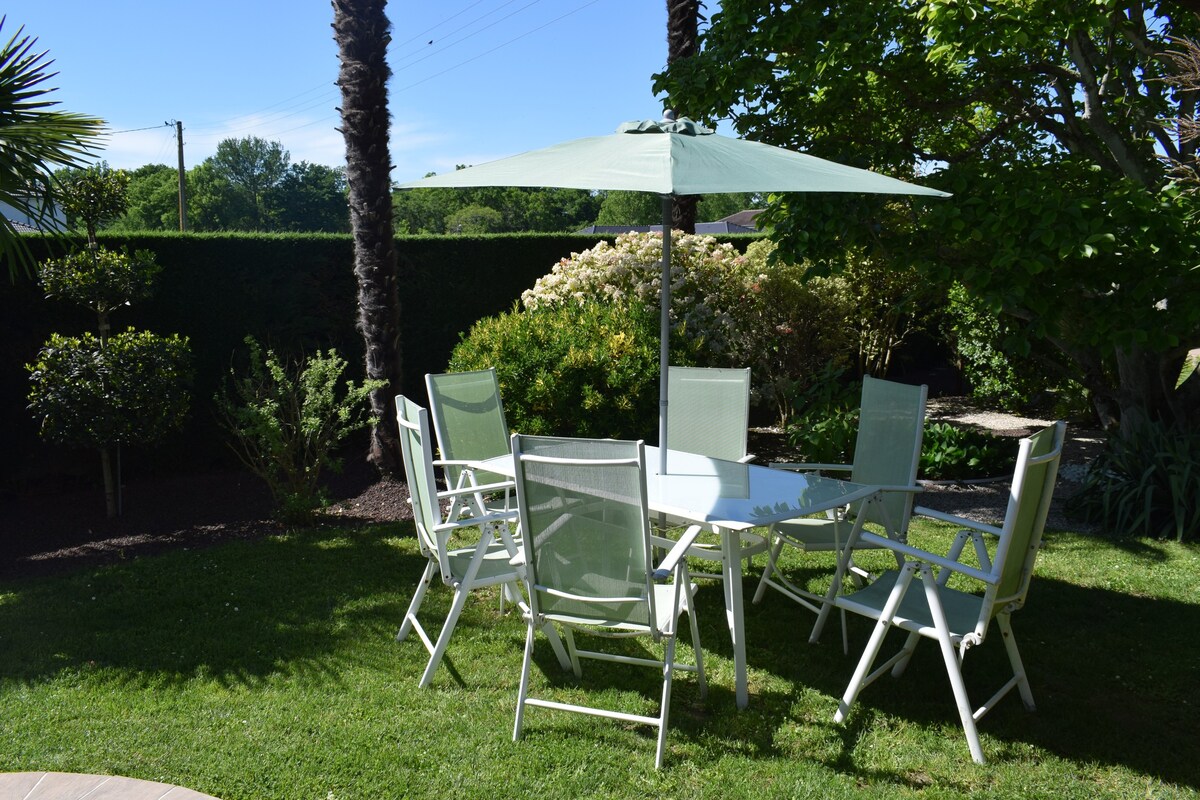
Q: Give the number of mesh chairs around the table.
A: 6